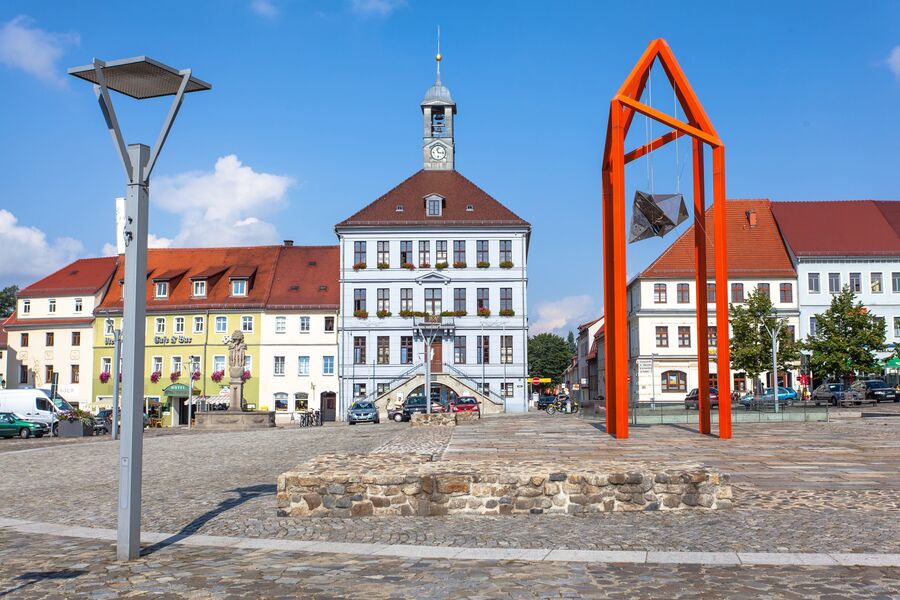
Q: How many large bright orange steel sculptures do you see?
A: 1